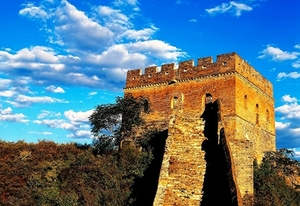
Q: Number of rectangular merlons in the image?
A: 6